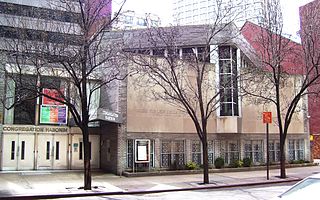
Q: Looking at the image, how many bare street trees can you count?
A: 3